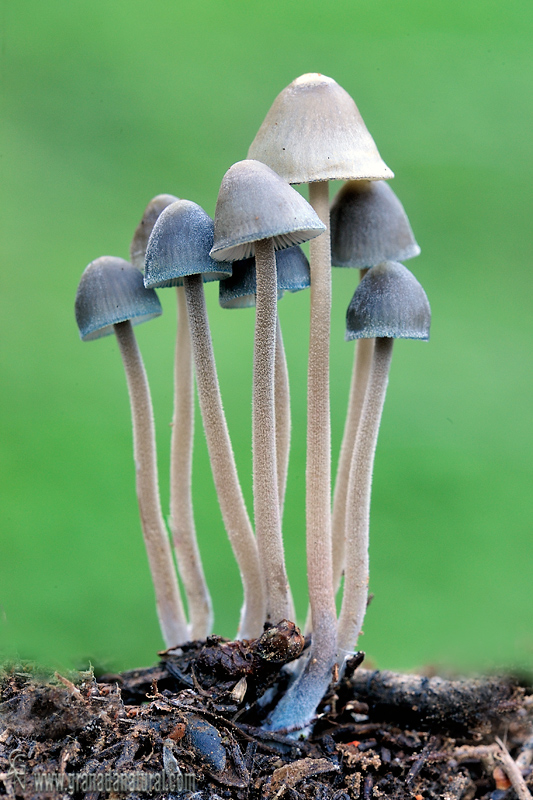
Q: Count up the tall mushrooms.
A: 8